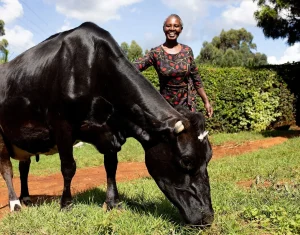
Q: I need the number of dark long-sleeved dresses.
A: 1